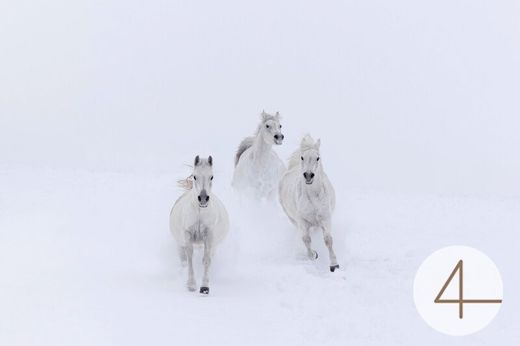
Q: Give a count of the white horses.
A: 3